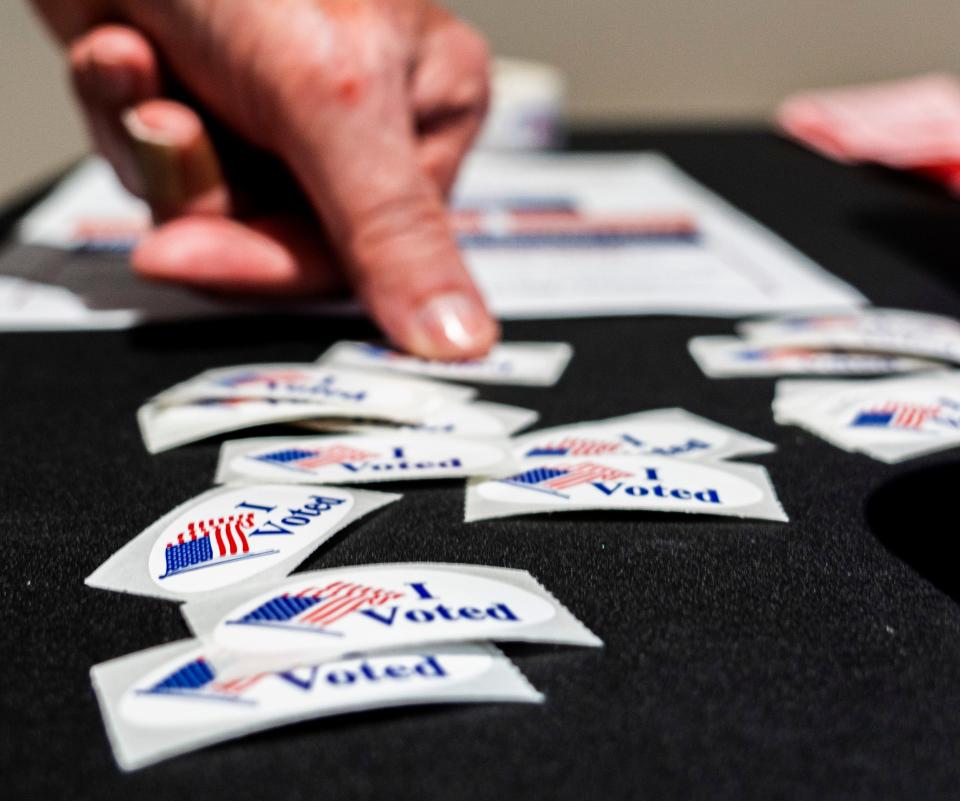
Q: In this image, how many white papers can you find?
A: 1